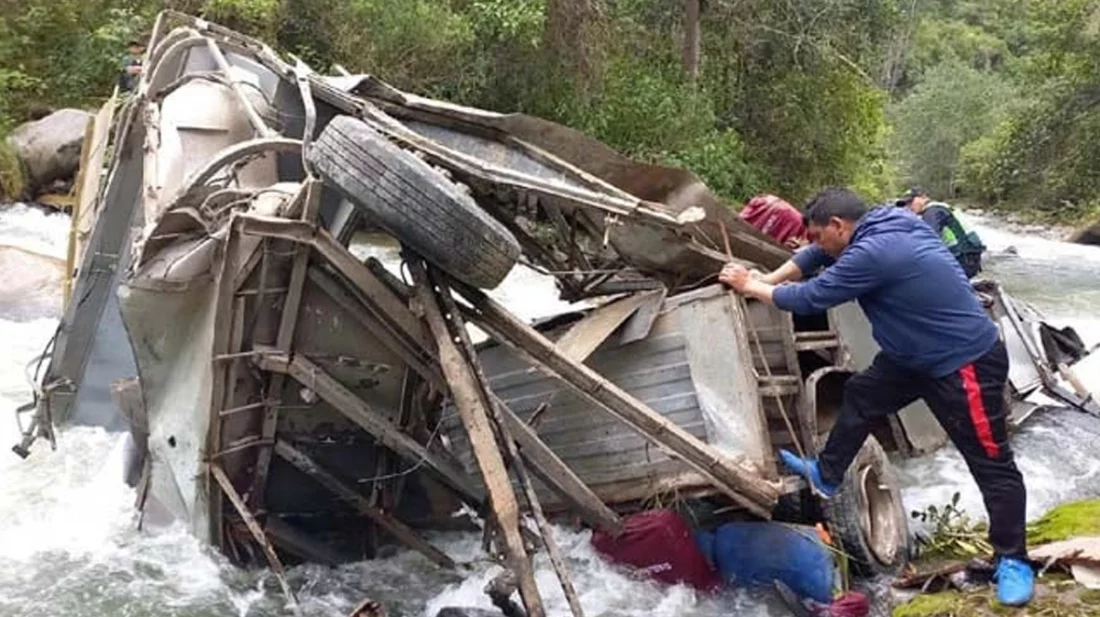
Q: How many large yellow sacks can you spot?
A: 0